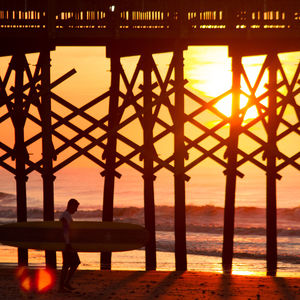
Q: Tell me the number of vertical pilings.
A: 7